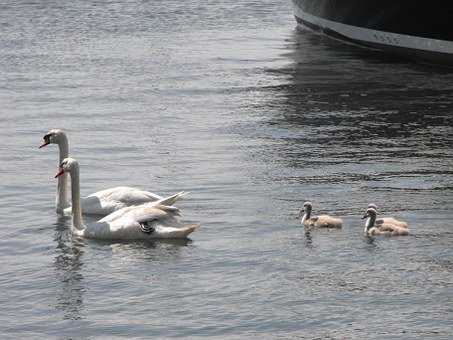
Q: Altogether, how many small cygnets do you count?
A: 3